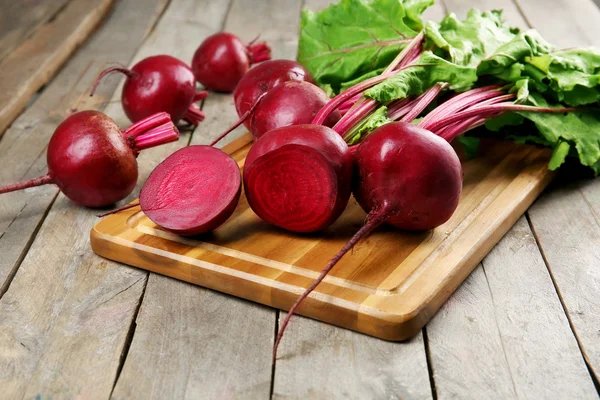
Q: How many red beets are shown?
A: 8